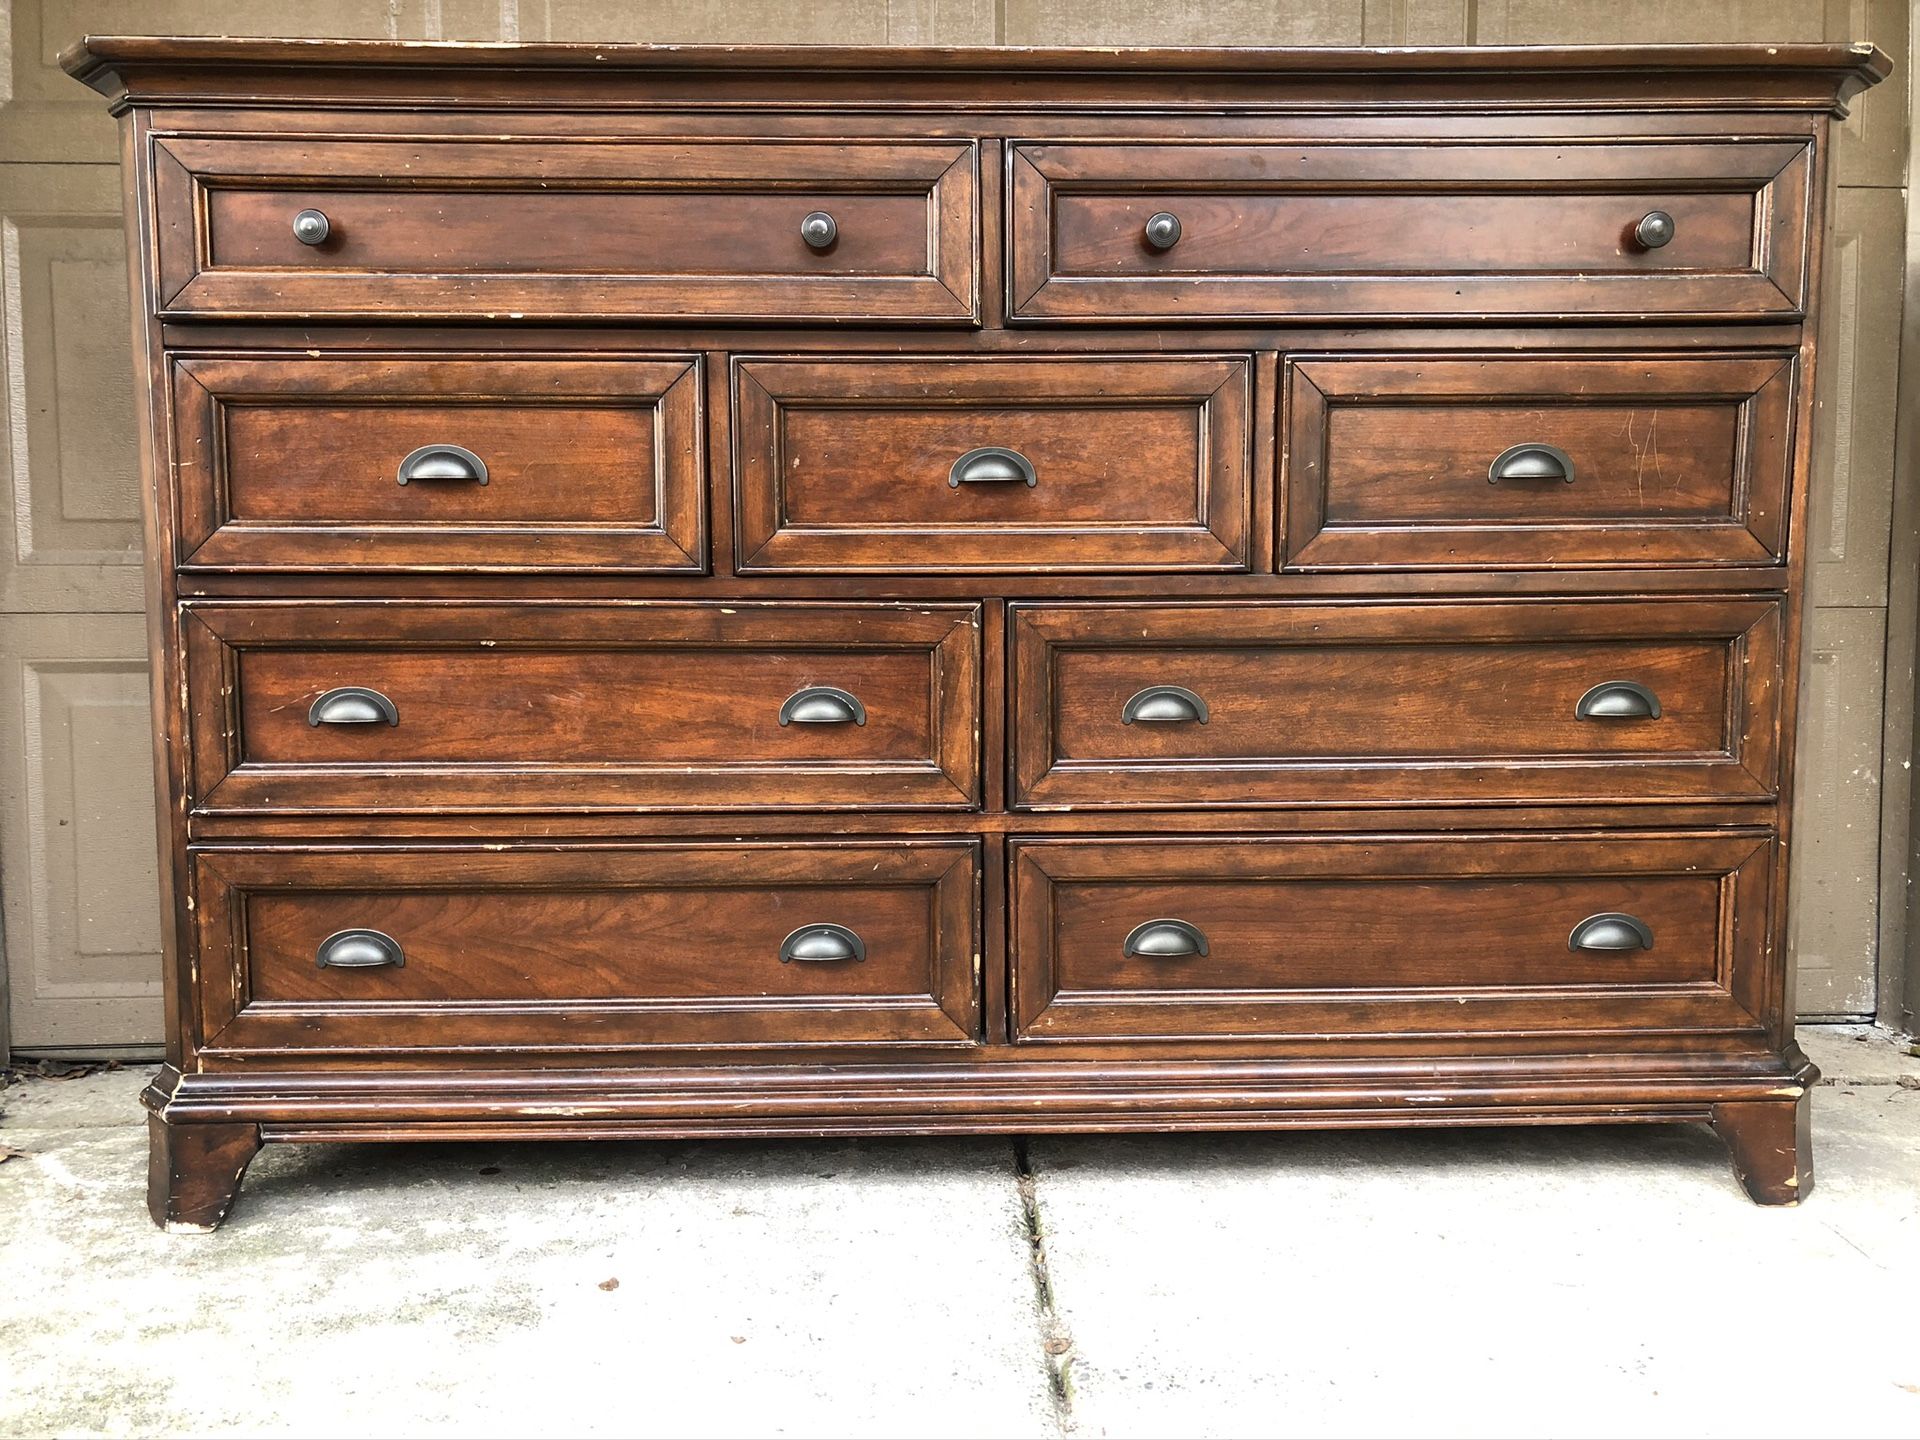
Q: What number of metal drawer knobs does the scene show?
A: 4